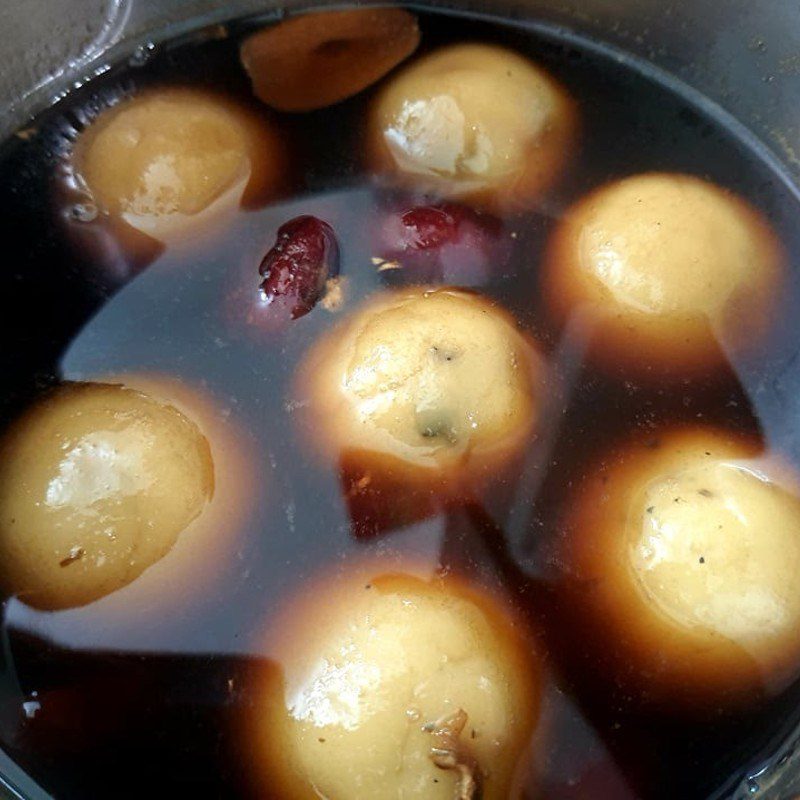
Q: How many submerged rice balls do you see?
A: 7